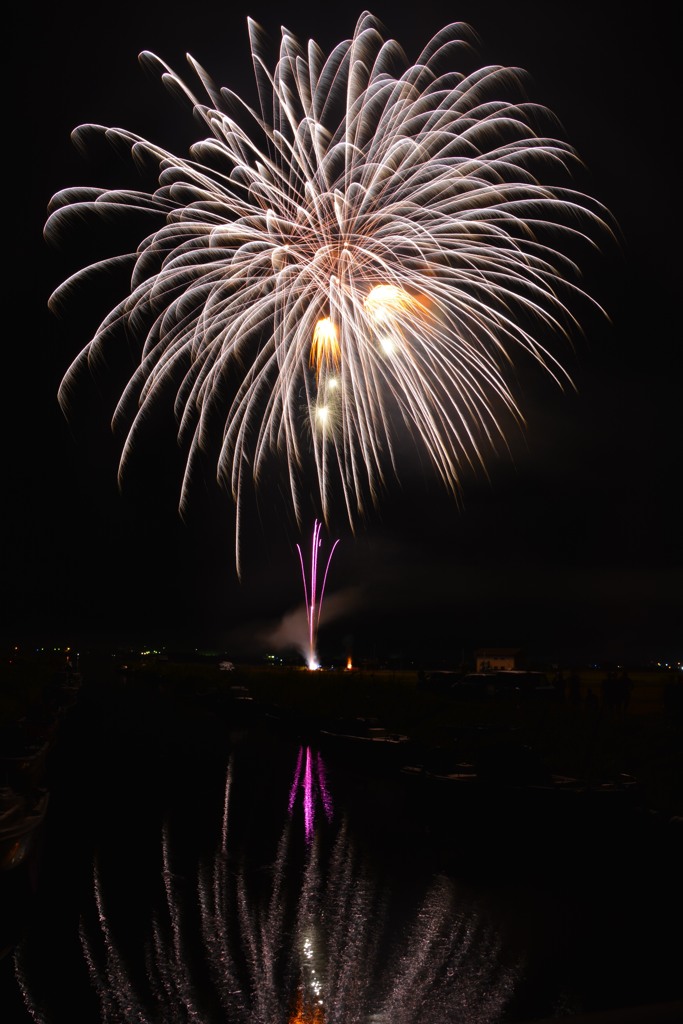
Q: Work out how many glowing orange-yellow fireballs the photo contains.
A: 2